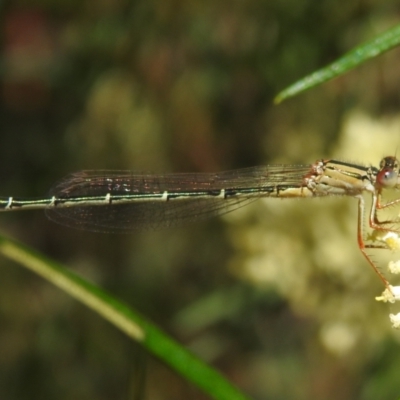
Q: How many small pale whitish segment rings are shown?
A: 5